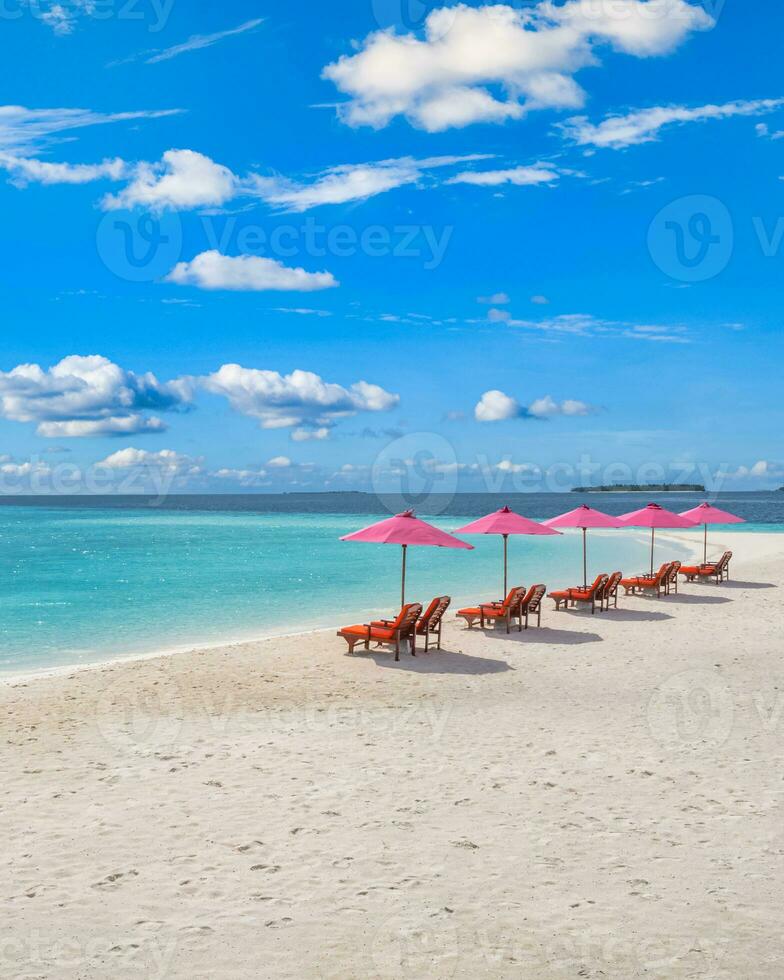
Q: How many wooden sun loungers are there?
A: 10